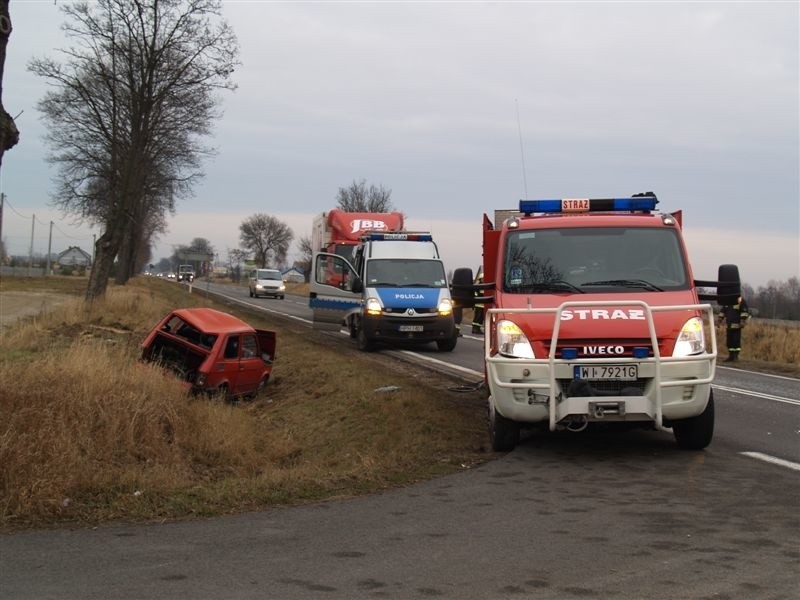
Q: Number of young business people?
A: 0